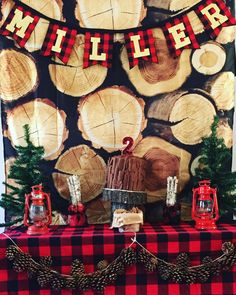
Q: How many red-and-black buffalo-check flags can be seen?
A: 6